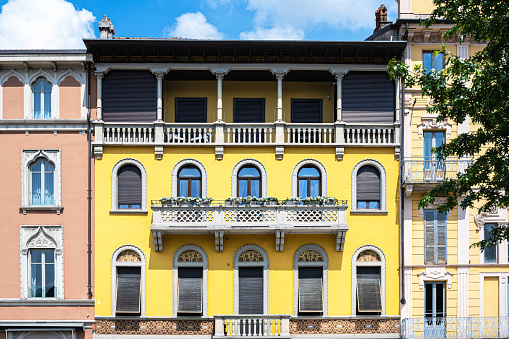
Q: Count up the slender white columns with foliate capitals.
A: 6